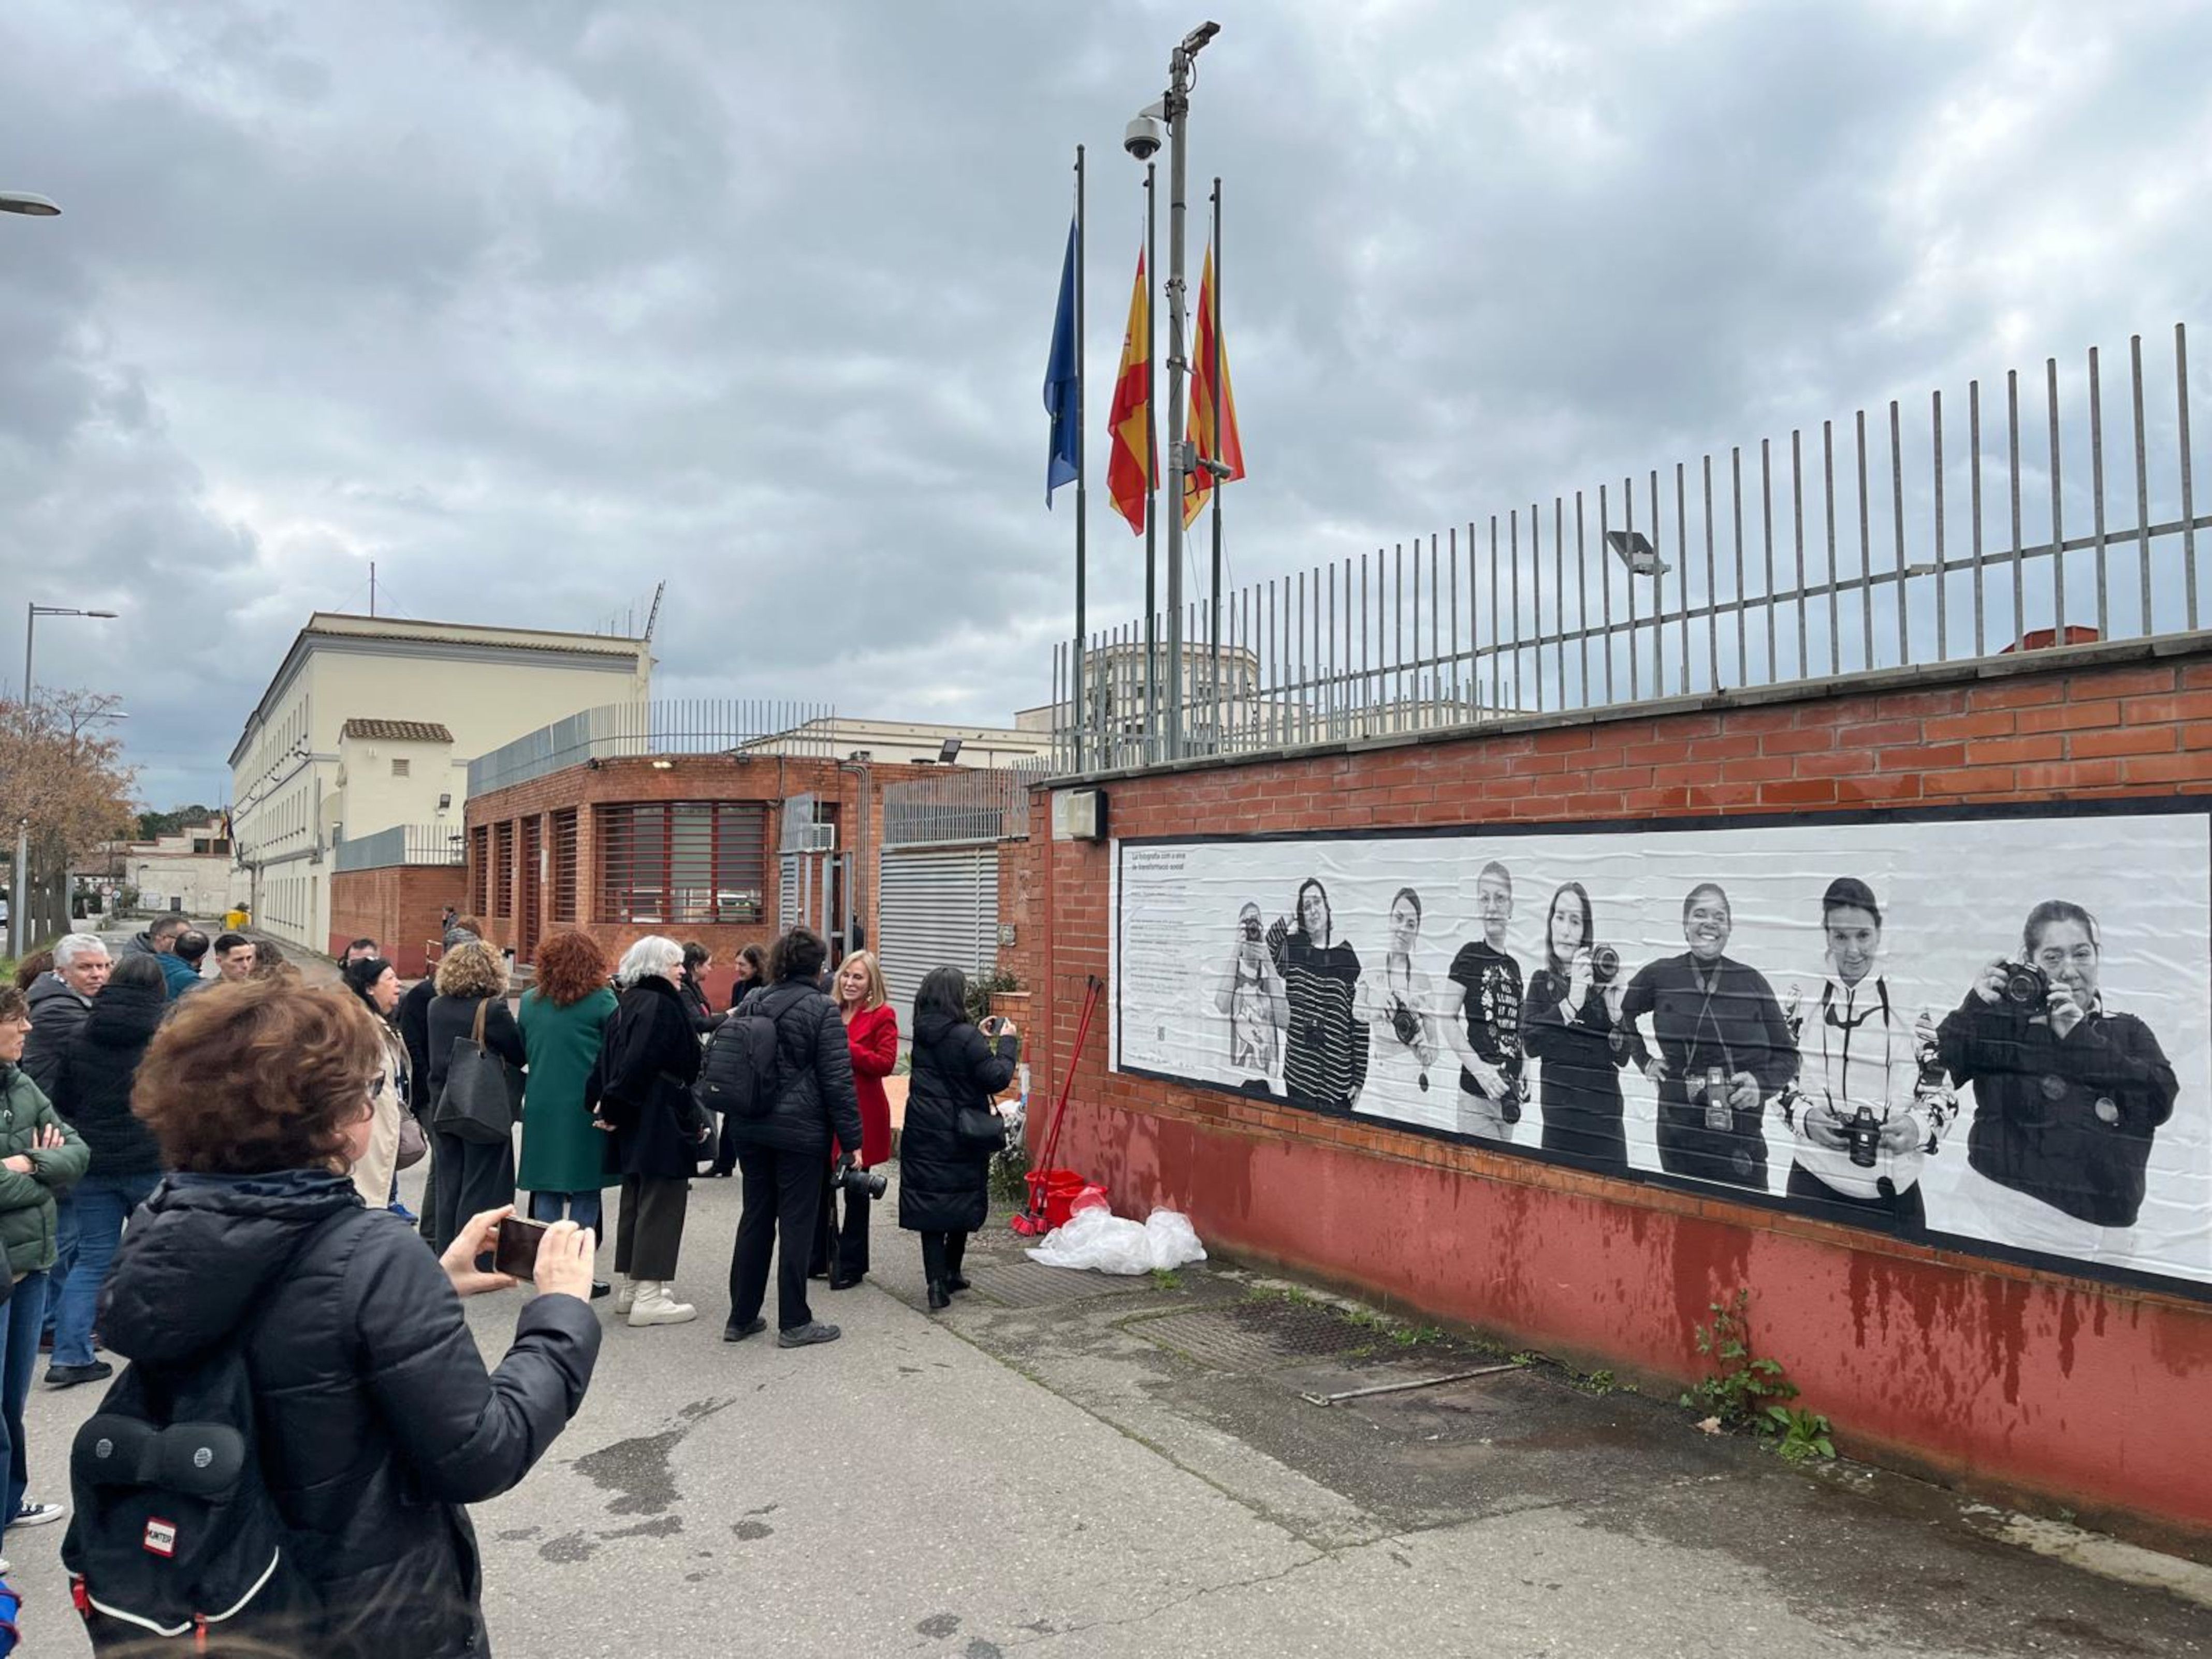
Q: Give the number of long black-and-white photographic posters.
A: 1